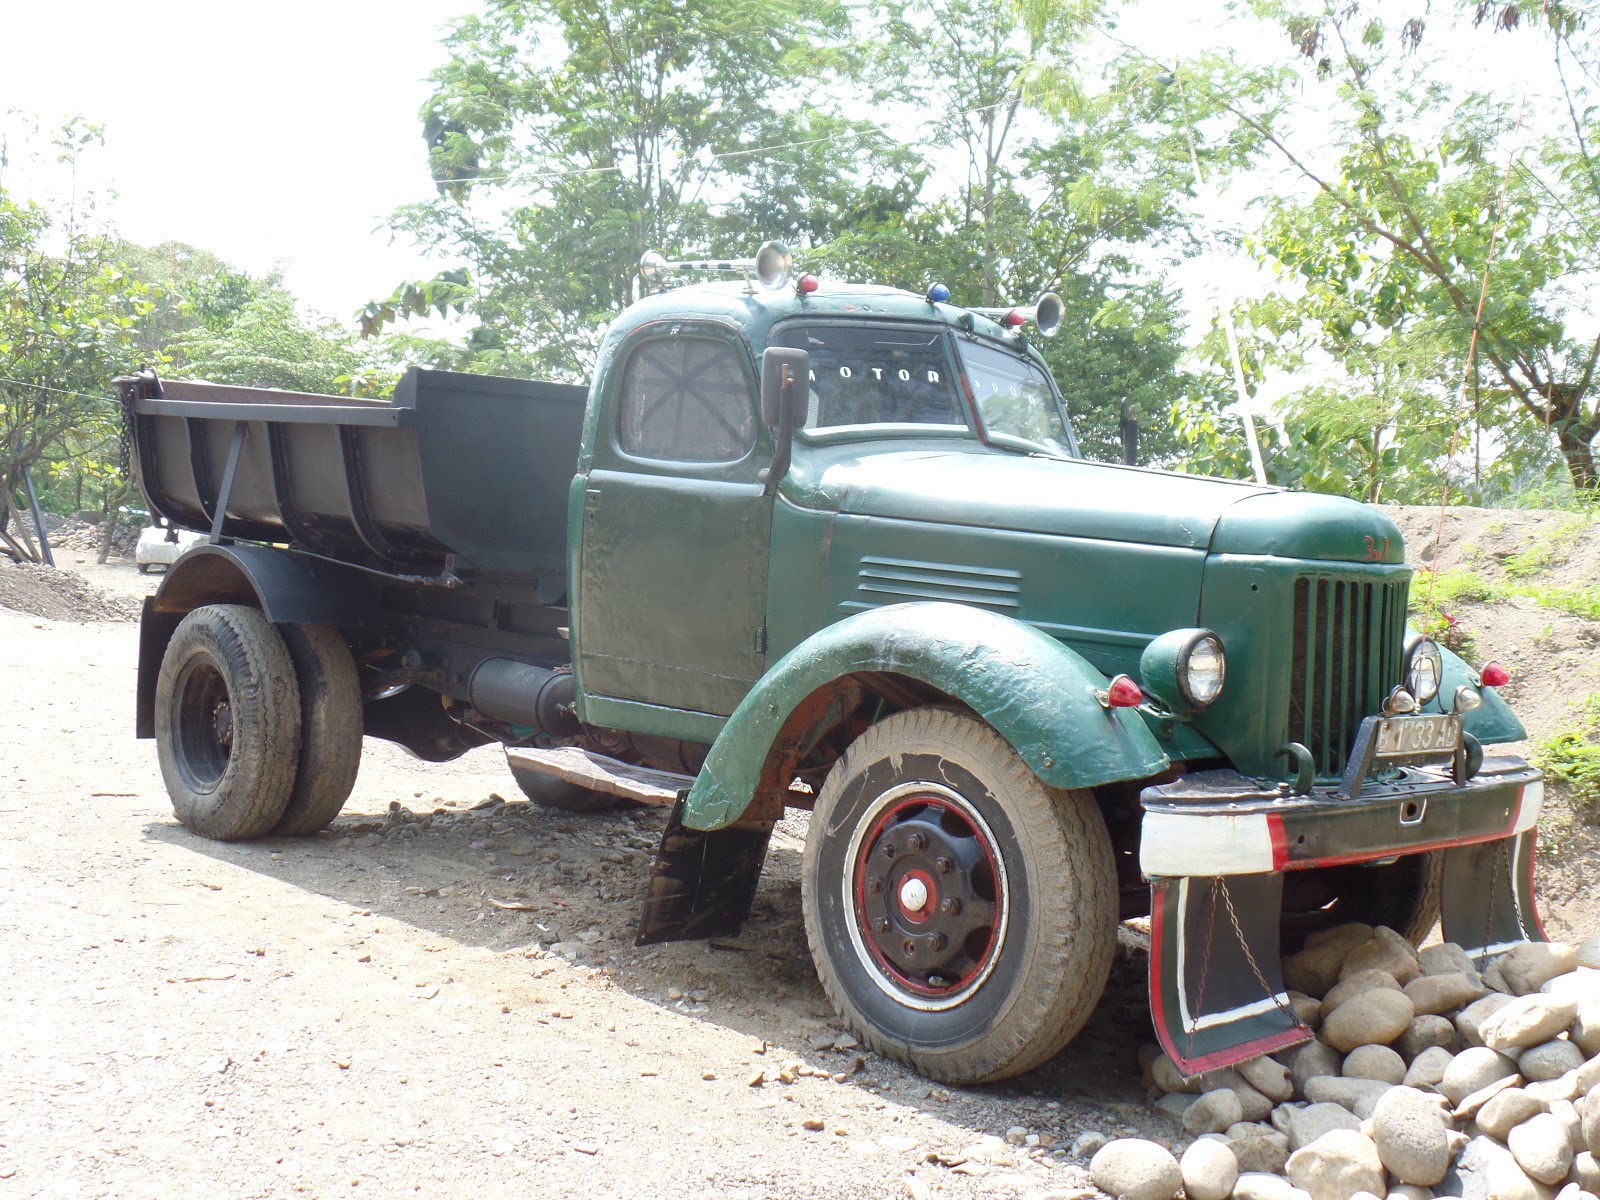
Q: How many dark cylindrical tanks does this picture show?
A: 1